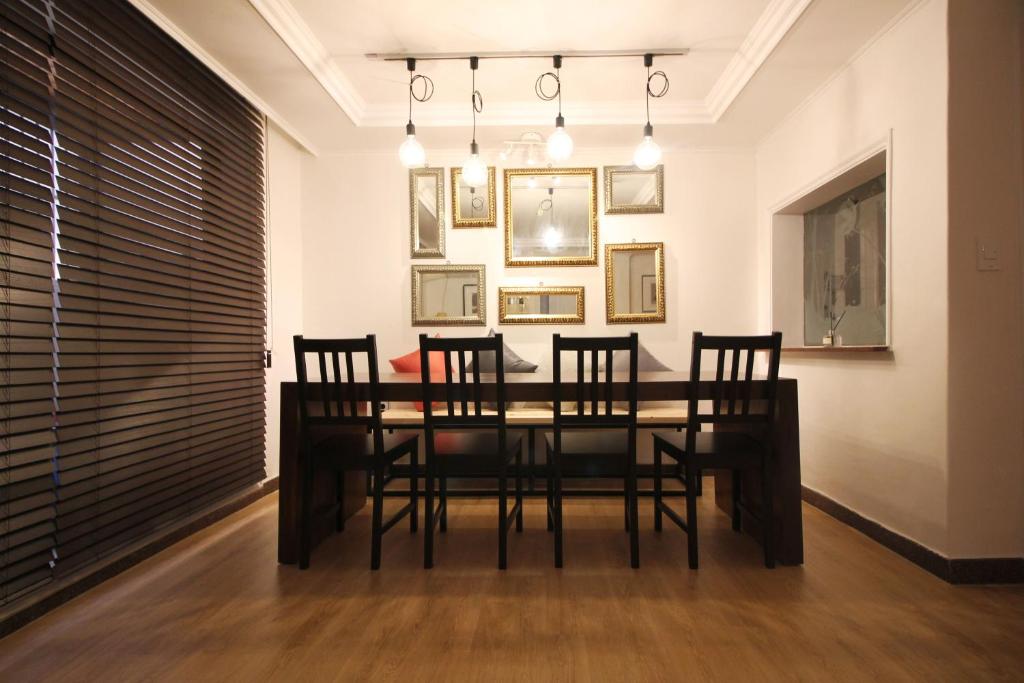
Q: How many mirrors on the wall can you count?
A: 7